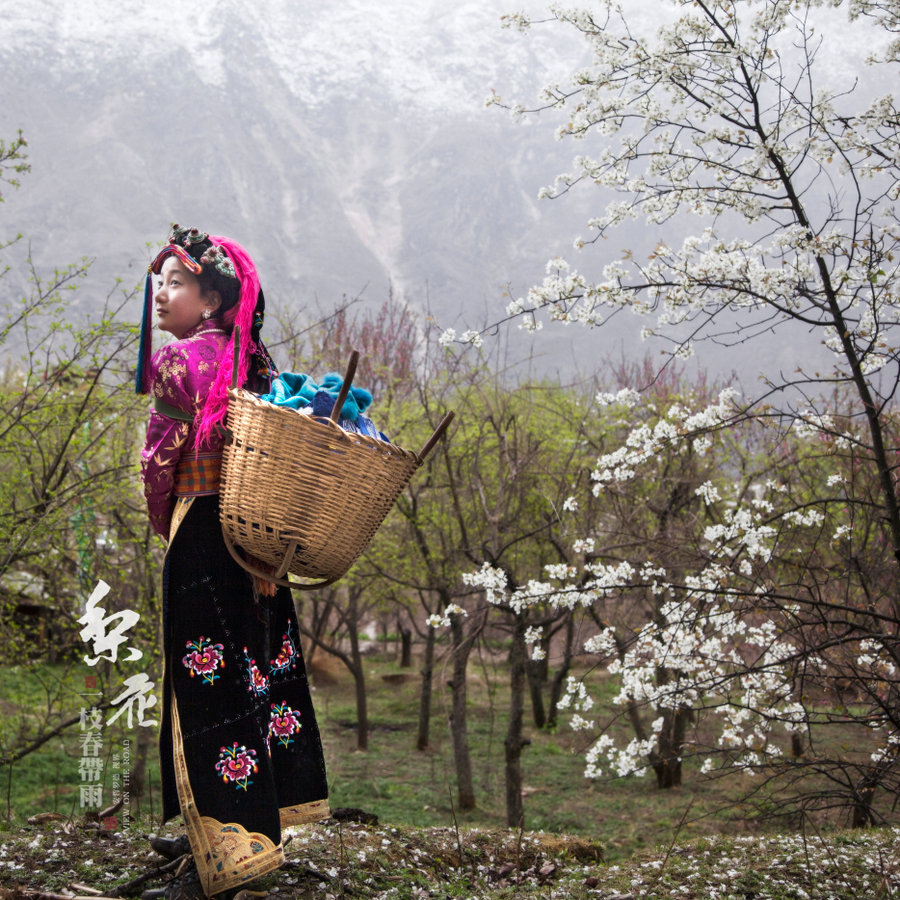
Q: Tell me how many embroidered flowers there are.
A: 5